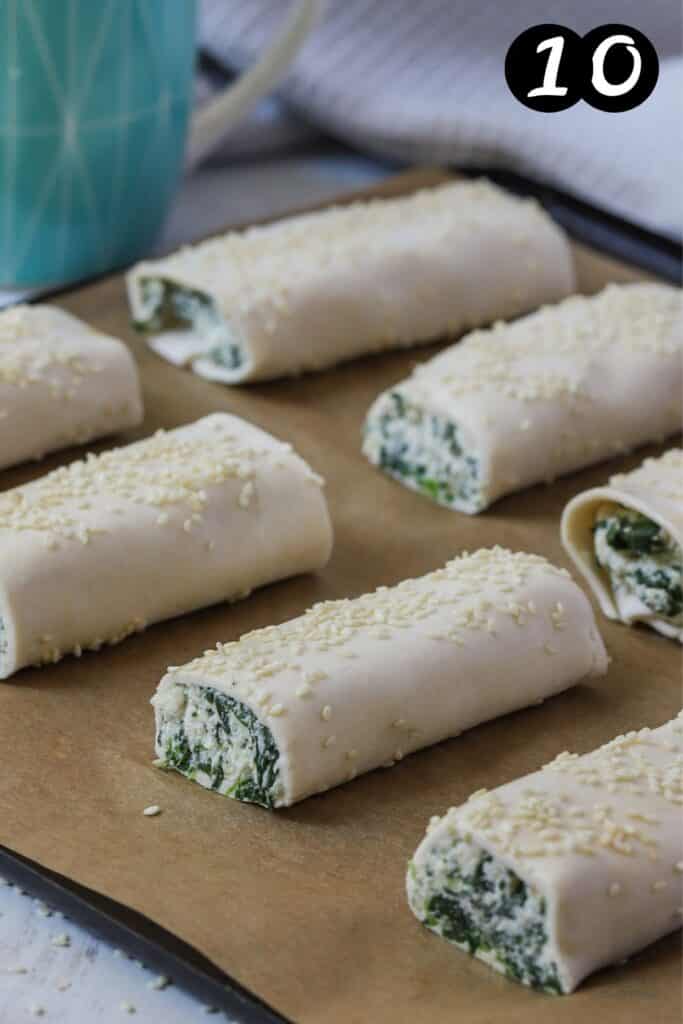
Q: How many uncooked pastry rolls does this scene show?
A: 7